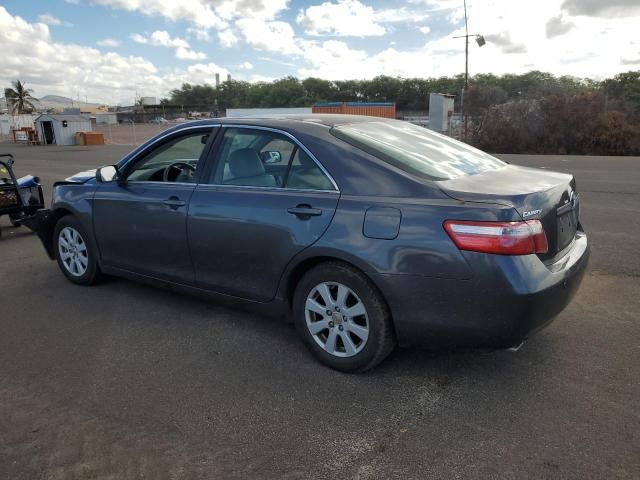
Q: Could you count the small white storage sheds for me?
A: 1